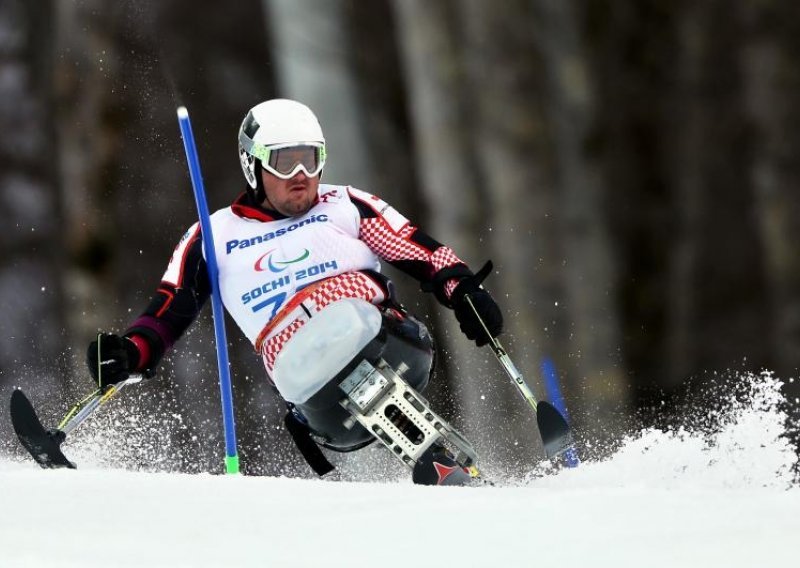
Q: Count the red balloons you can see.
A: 0